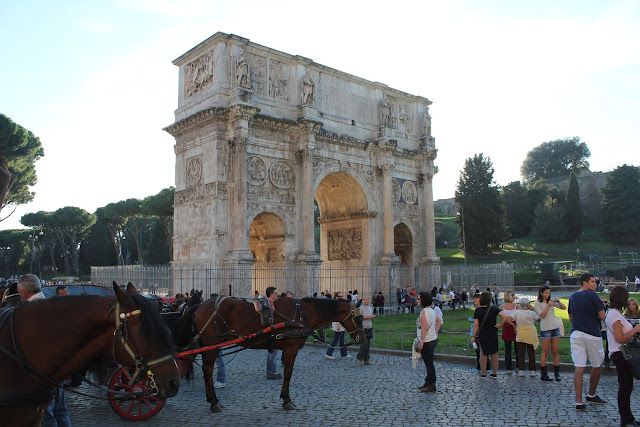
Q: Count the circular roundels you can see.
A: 5